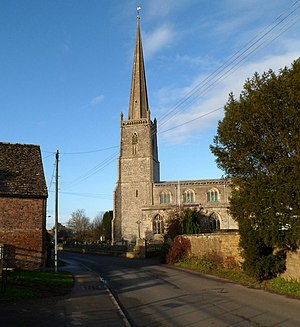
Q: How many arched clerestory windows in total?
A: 3